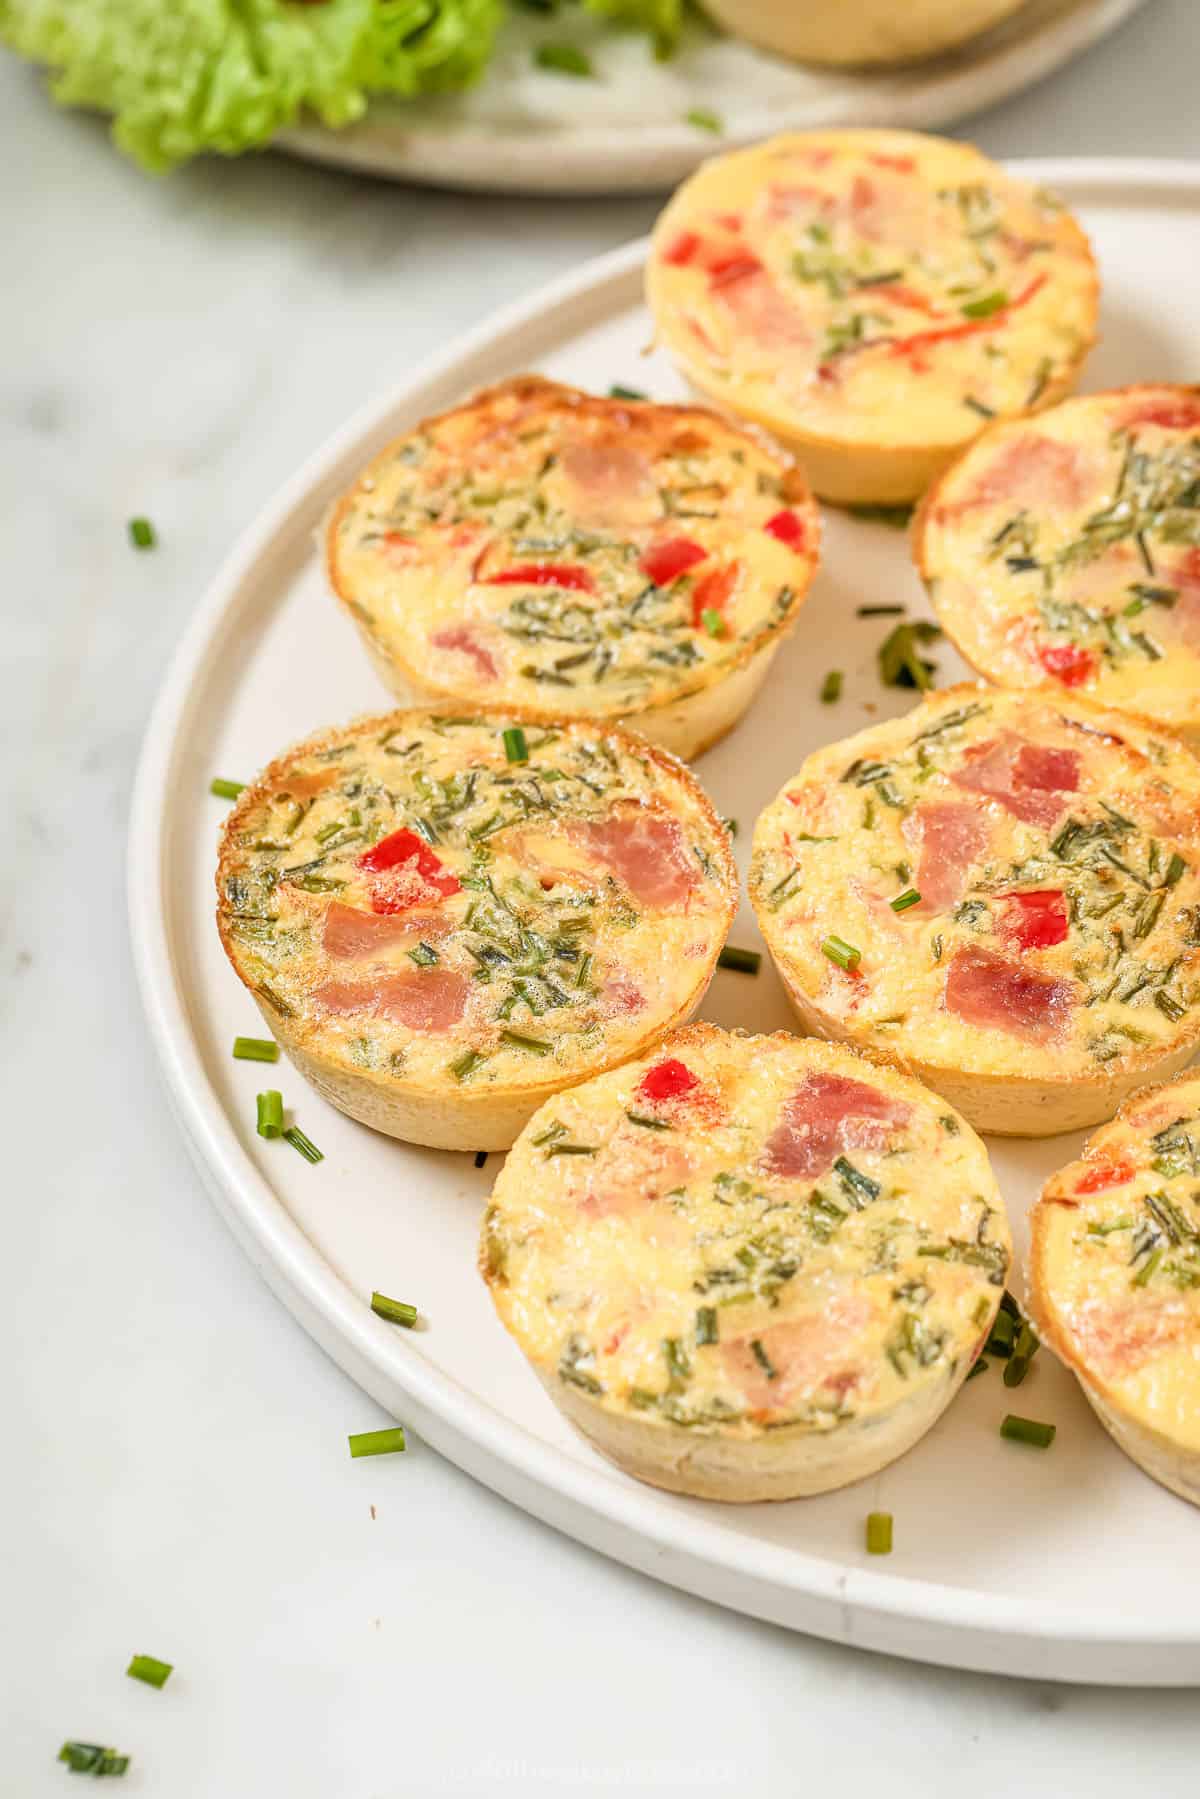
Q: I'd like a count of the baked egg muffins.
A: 7